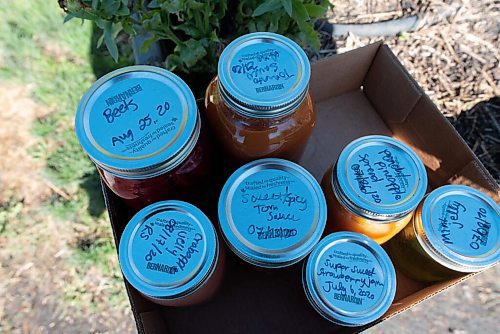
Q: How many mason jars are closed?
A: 7